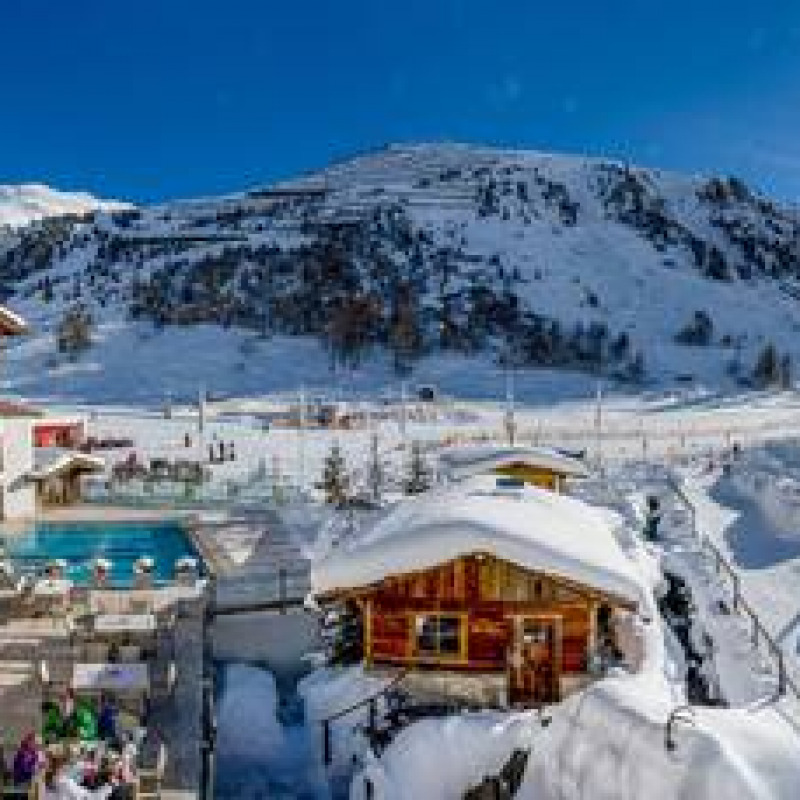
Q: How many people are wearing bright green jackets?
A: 2